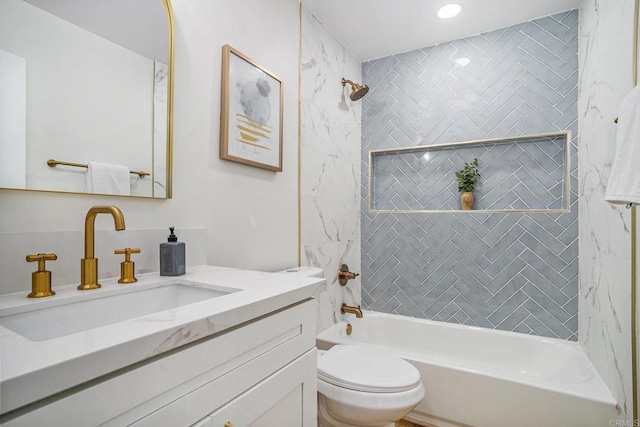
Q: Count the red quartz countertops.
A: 0